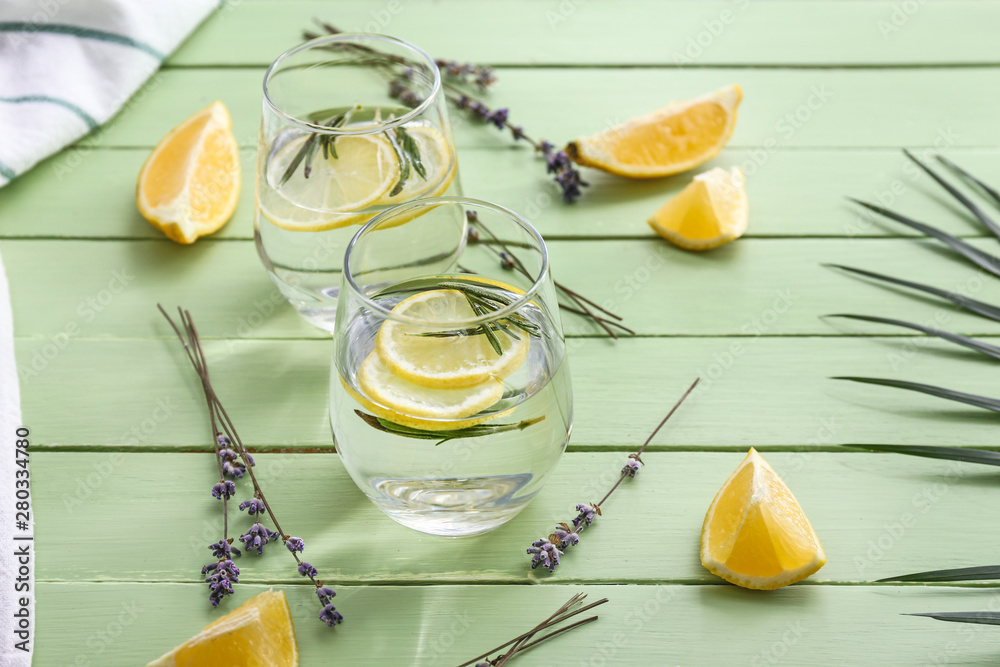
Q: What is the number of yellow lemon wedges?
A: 5